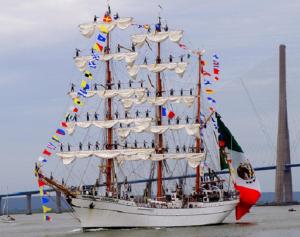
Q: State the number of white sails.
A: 10